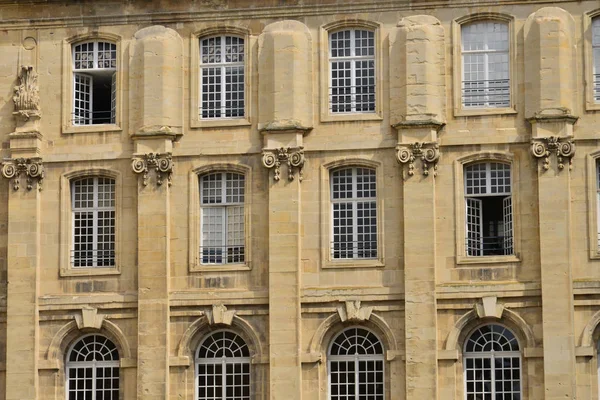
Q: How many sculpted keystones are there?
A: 4